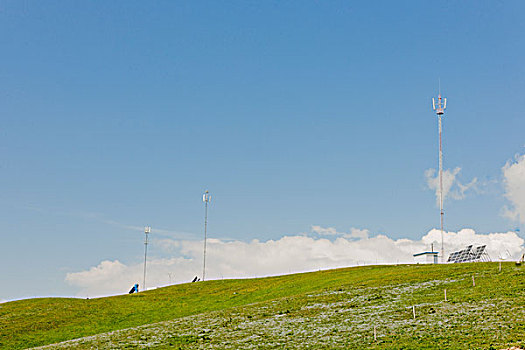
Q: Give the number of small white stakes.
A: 5